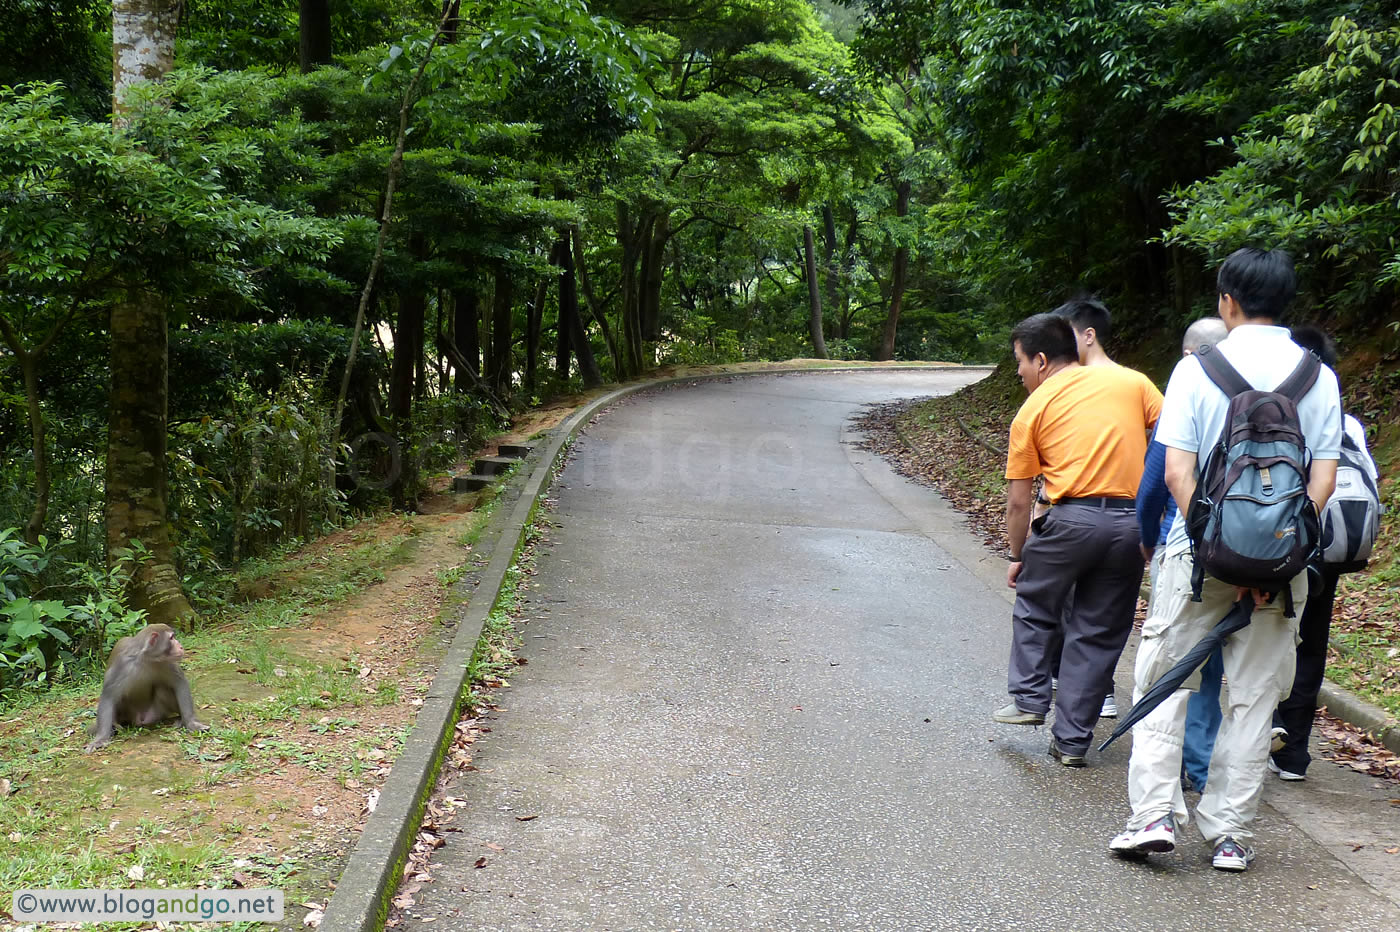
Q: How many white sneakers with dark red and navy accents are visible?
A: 2